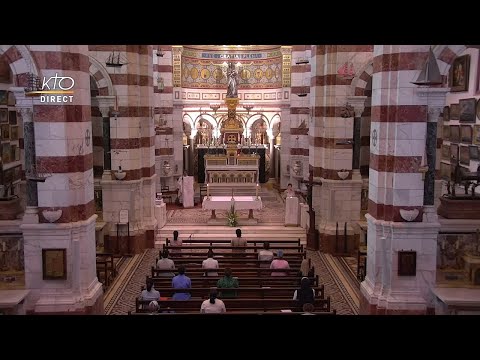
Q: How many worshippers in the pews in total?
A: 13